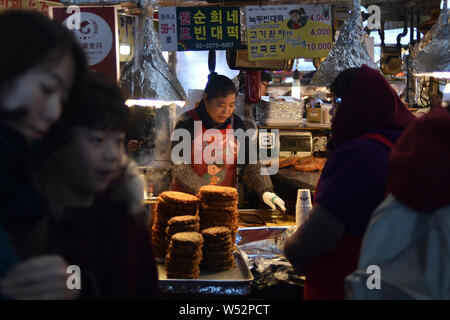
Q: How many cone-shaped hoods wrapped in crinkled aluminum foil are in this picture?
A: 3